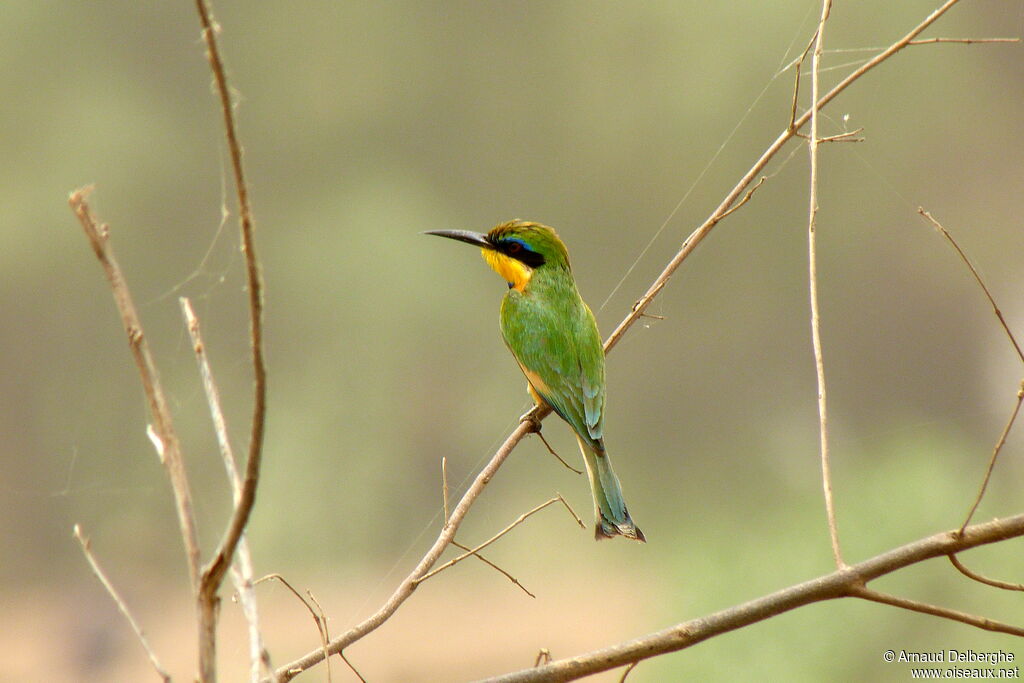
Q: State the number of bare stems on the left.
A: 4